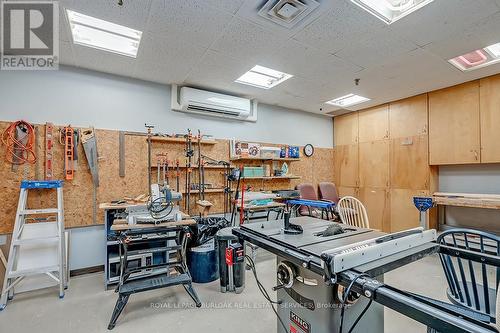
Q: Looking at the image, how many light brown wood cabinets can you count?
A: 11